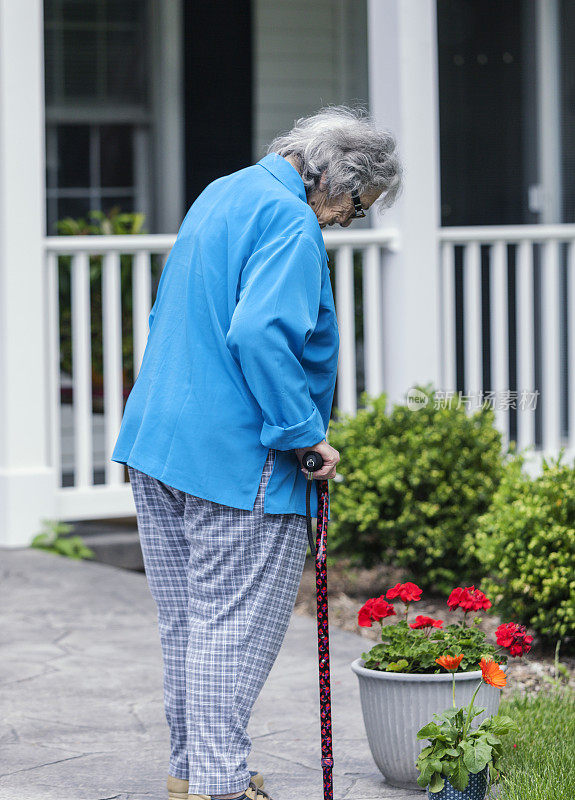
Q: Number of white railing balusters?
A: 12